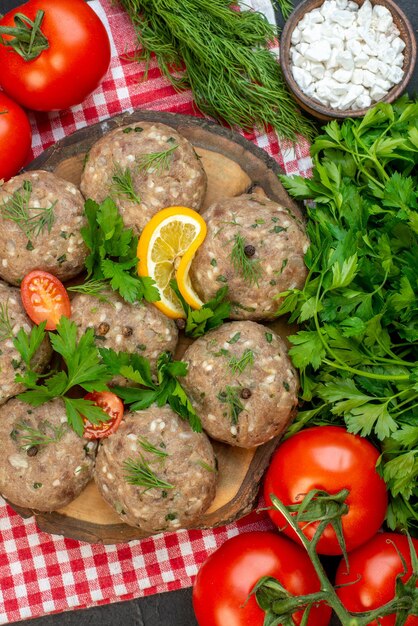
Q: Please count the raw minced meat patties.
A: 8